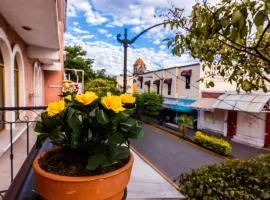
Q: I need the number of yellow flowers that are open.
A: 4